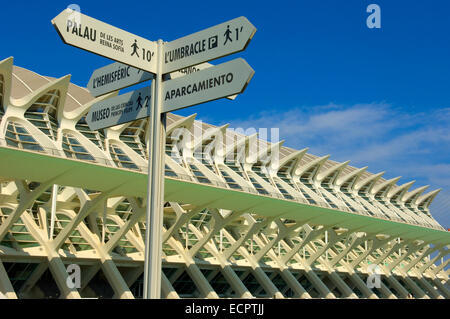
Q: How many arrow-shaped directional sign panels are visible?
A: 6